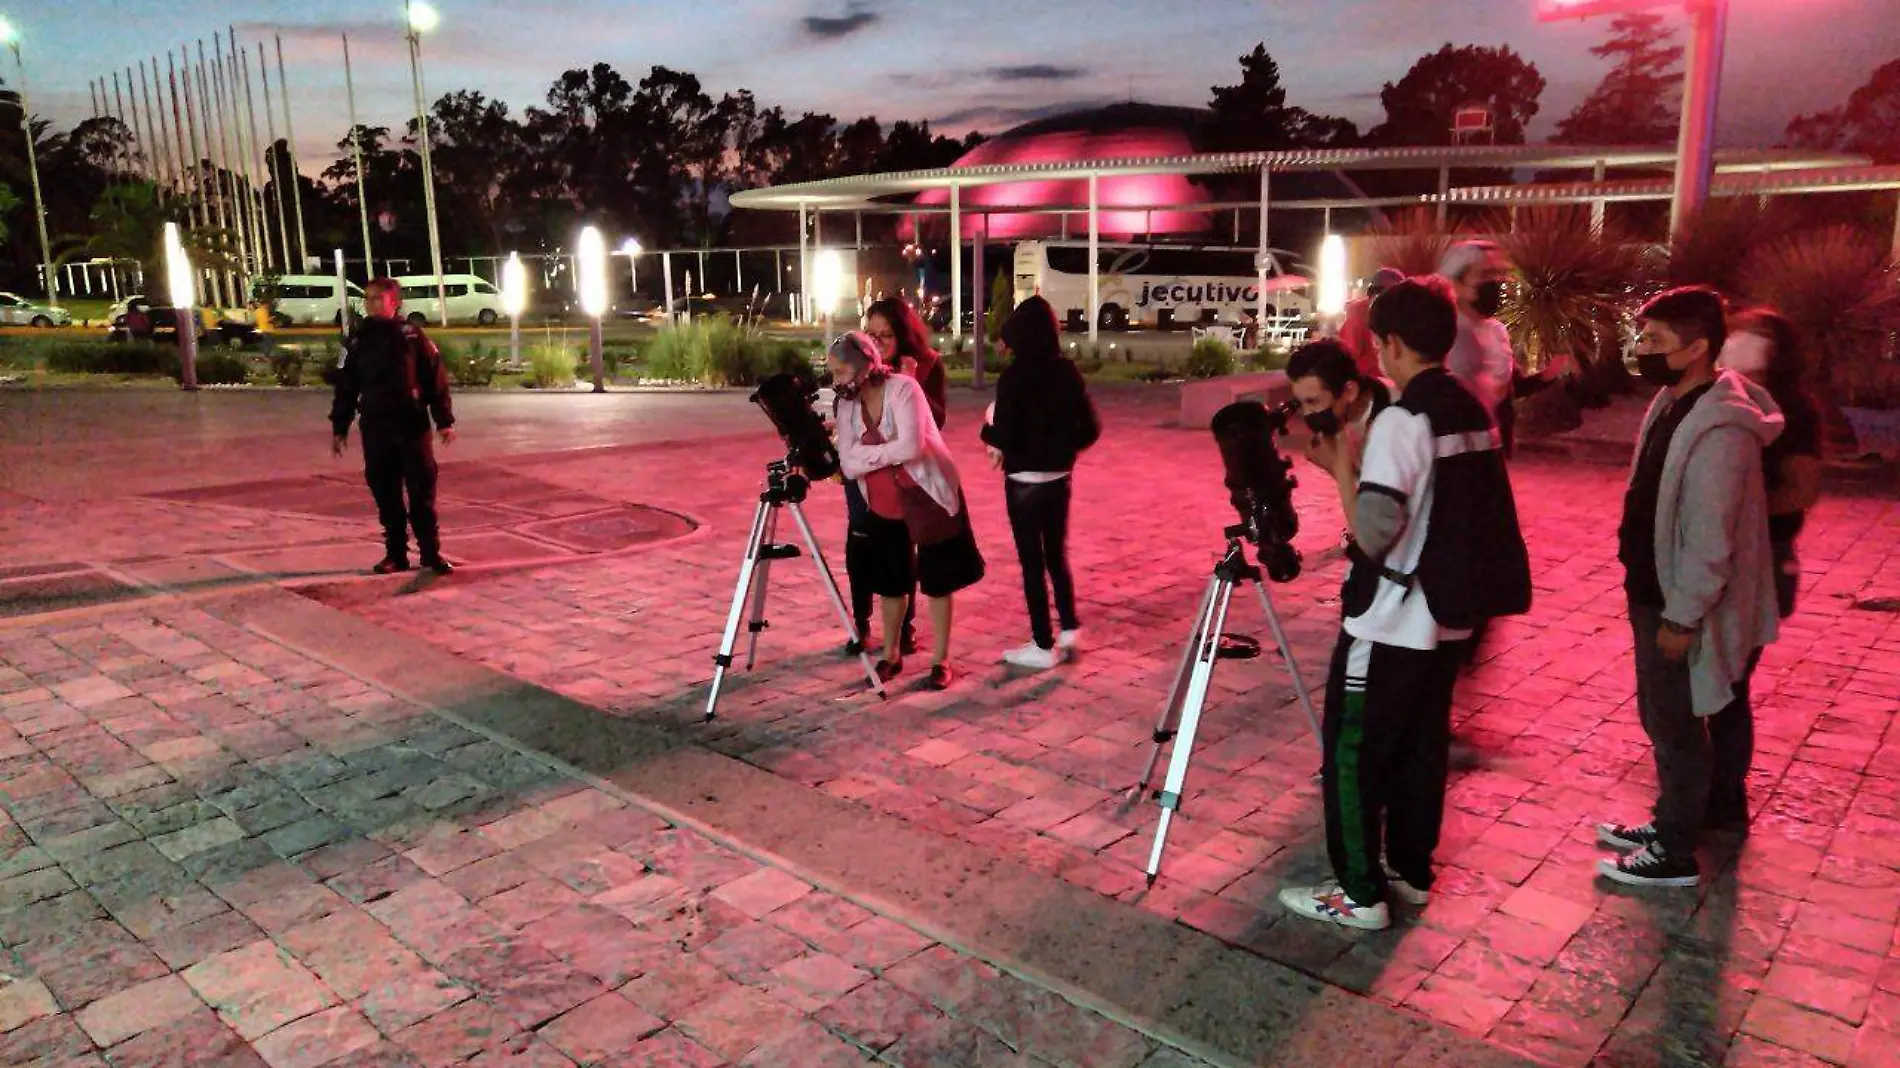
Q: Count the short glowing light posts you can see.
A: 5